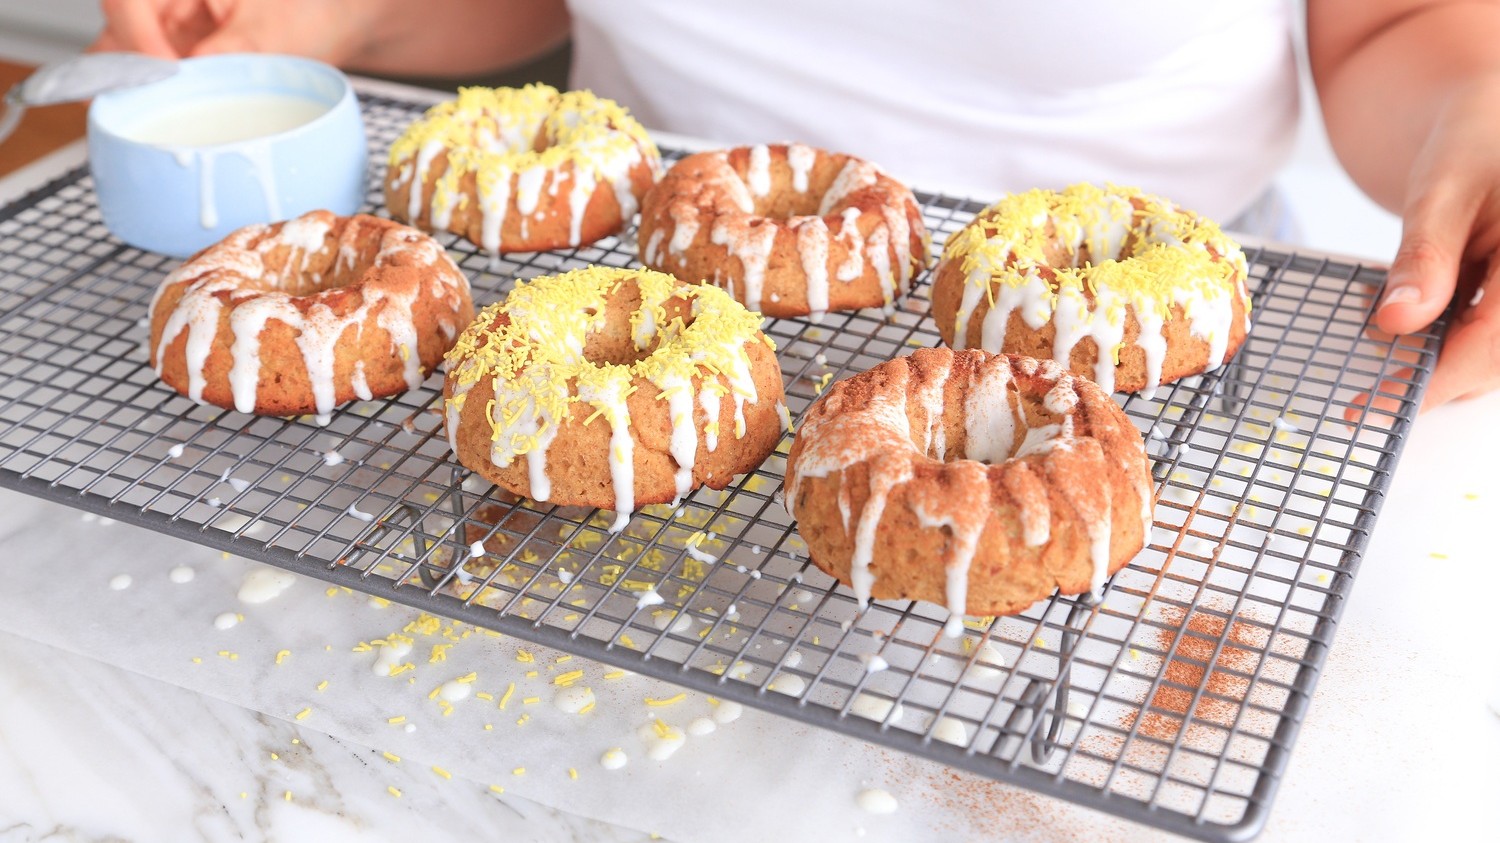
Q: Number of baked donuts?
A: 6